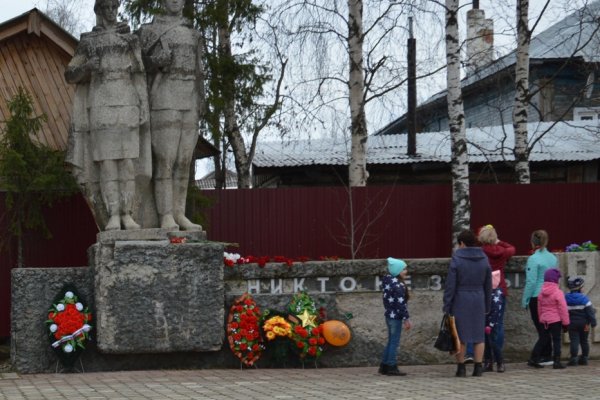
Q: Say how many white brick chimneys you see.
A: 1